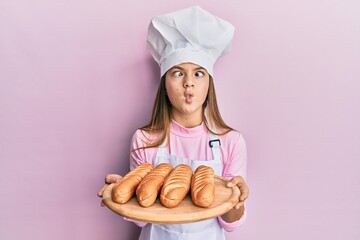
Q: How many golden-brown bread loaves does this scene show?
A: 4